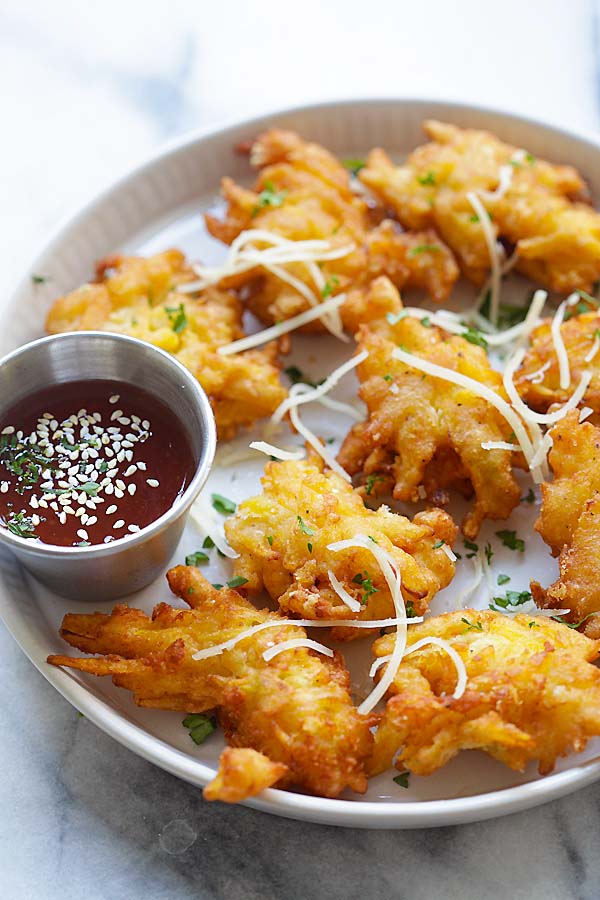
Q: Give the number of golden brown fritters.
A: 9